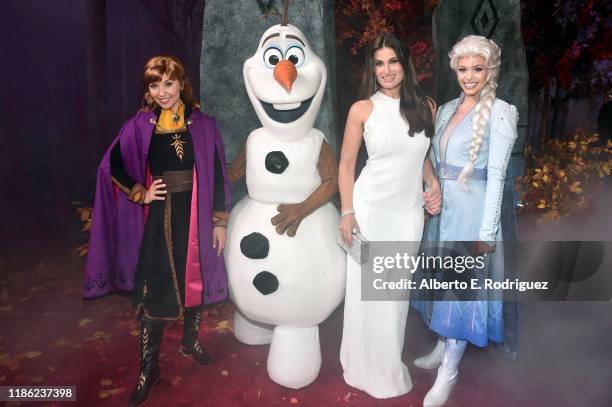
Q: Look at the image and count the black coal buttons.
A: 3